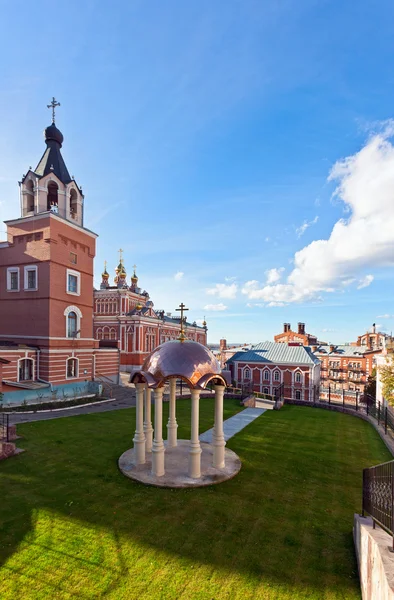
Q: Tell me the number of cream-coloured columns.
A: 6